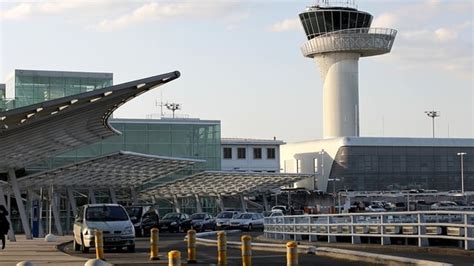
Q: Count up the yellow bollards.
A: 7